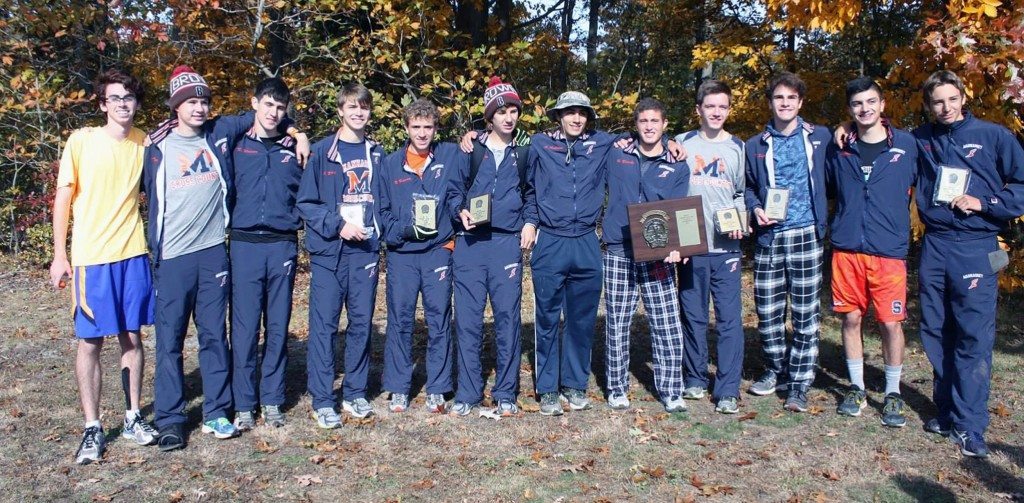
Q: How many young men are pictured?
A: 12